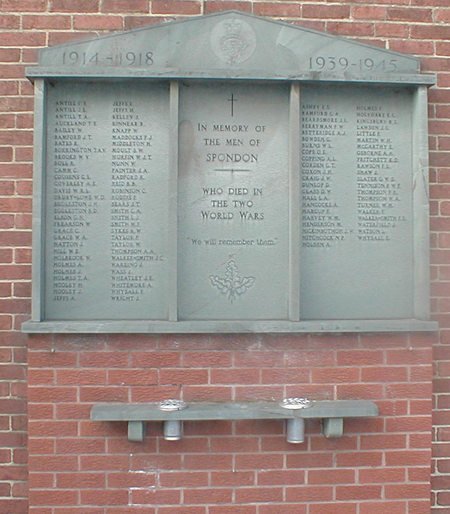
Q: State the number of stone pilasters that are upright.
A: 4